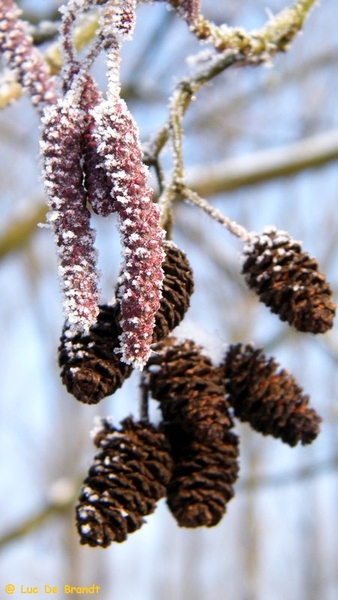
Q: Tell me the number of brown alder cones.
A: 7